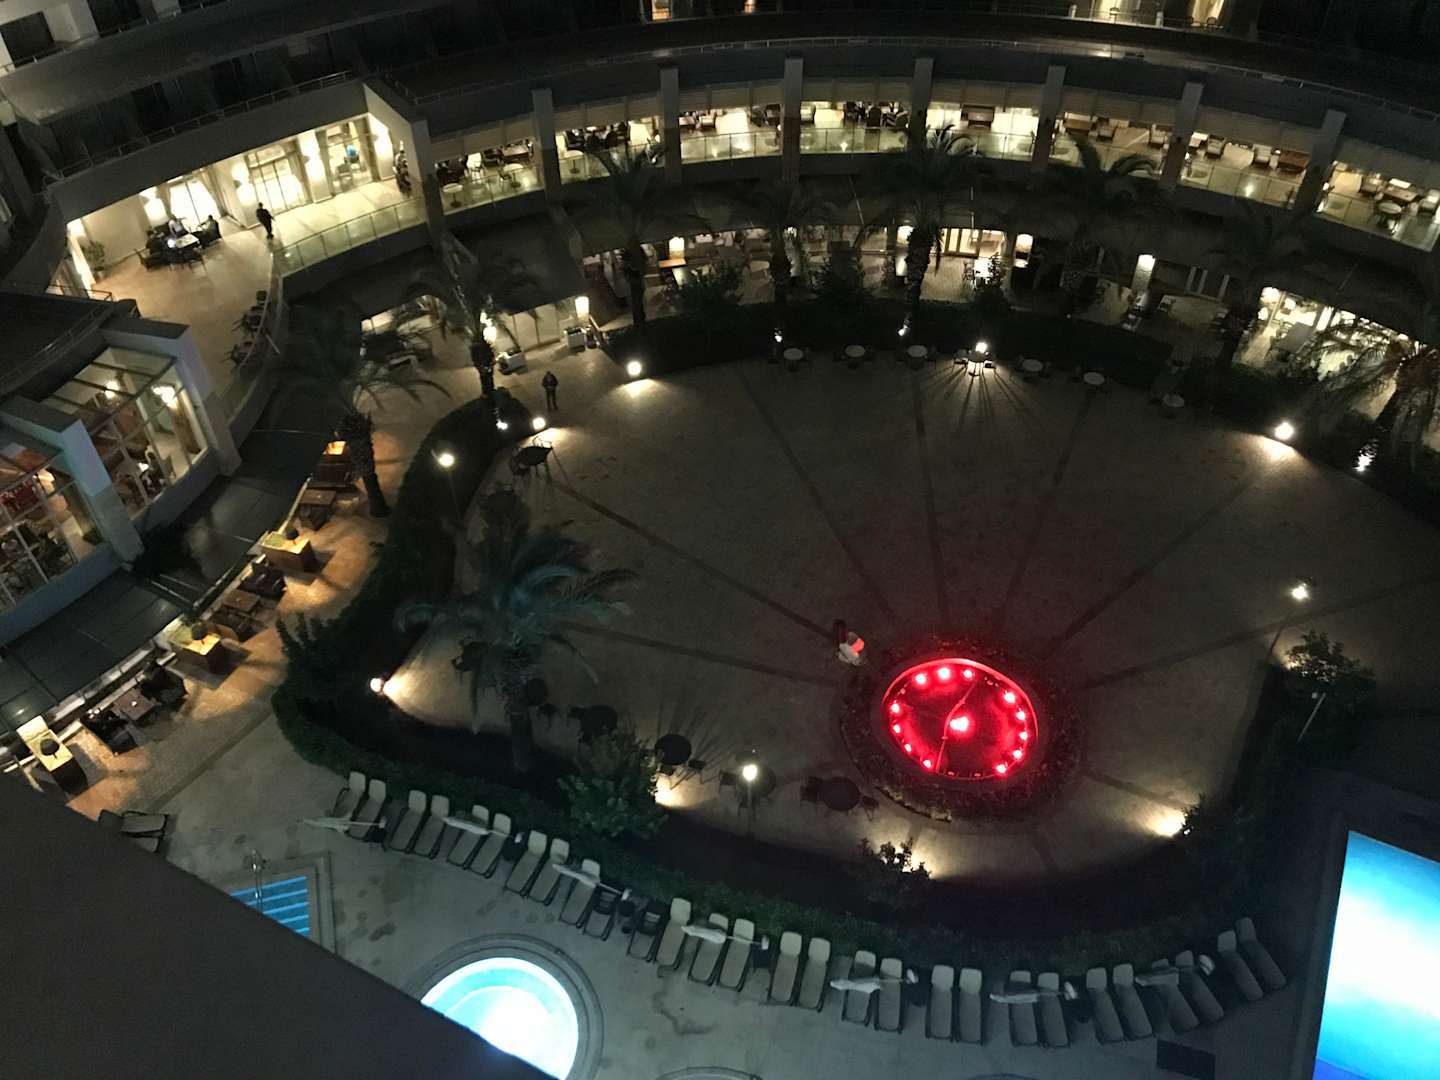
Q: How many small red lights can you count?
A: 12